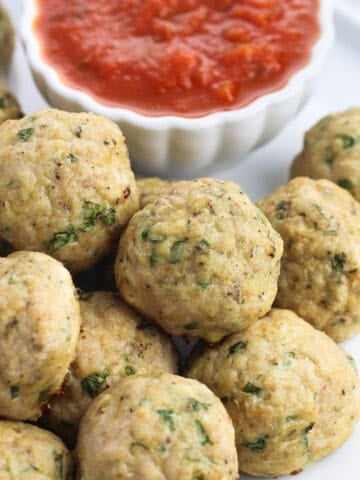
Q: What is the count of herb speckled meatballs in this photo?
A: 12